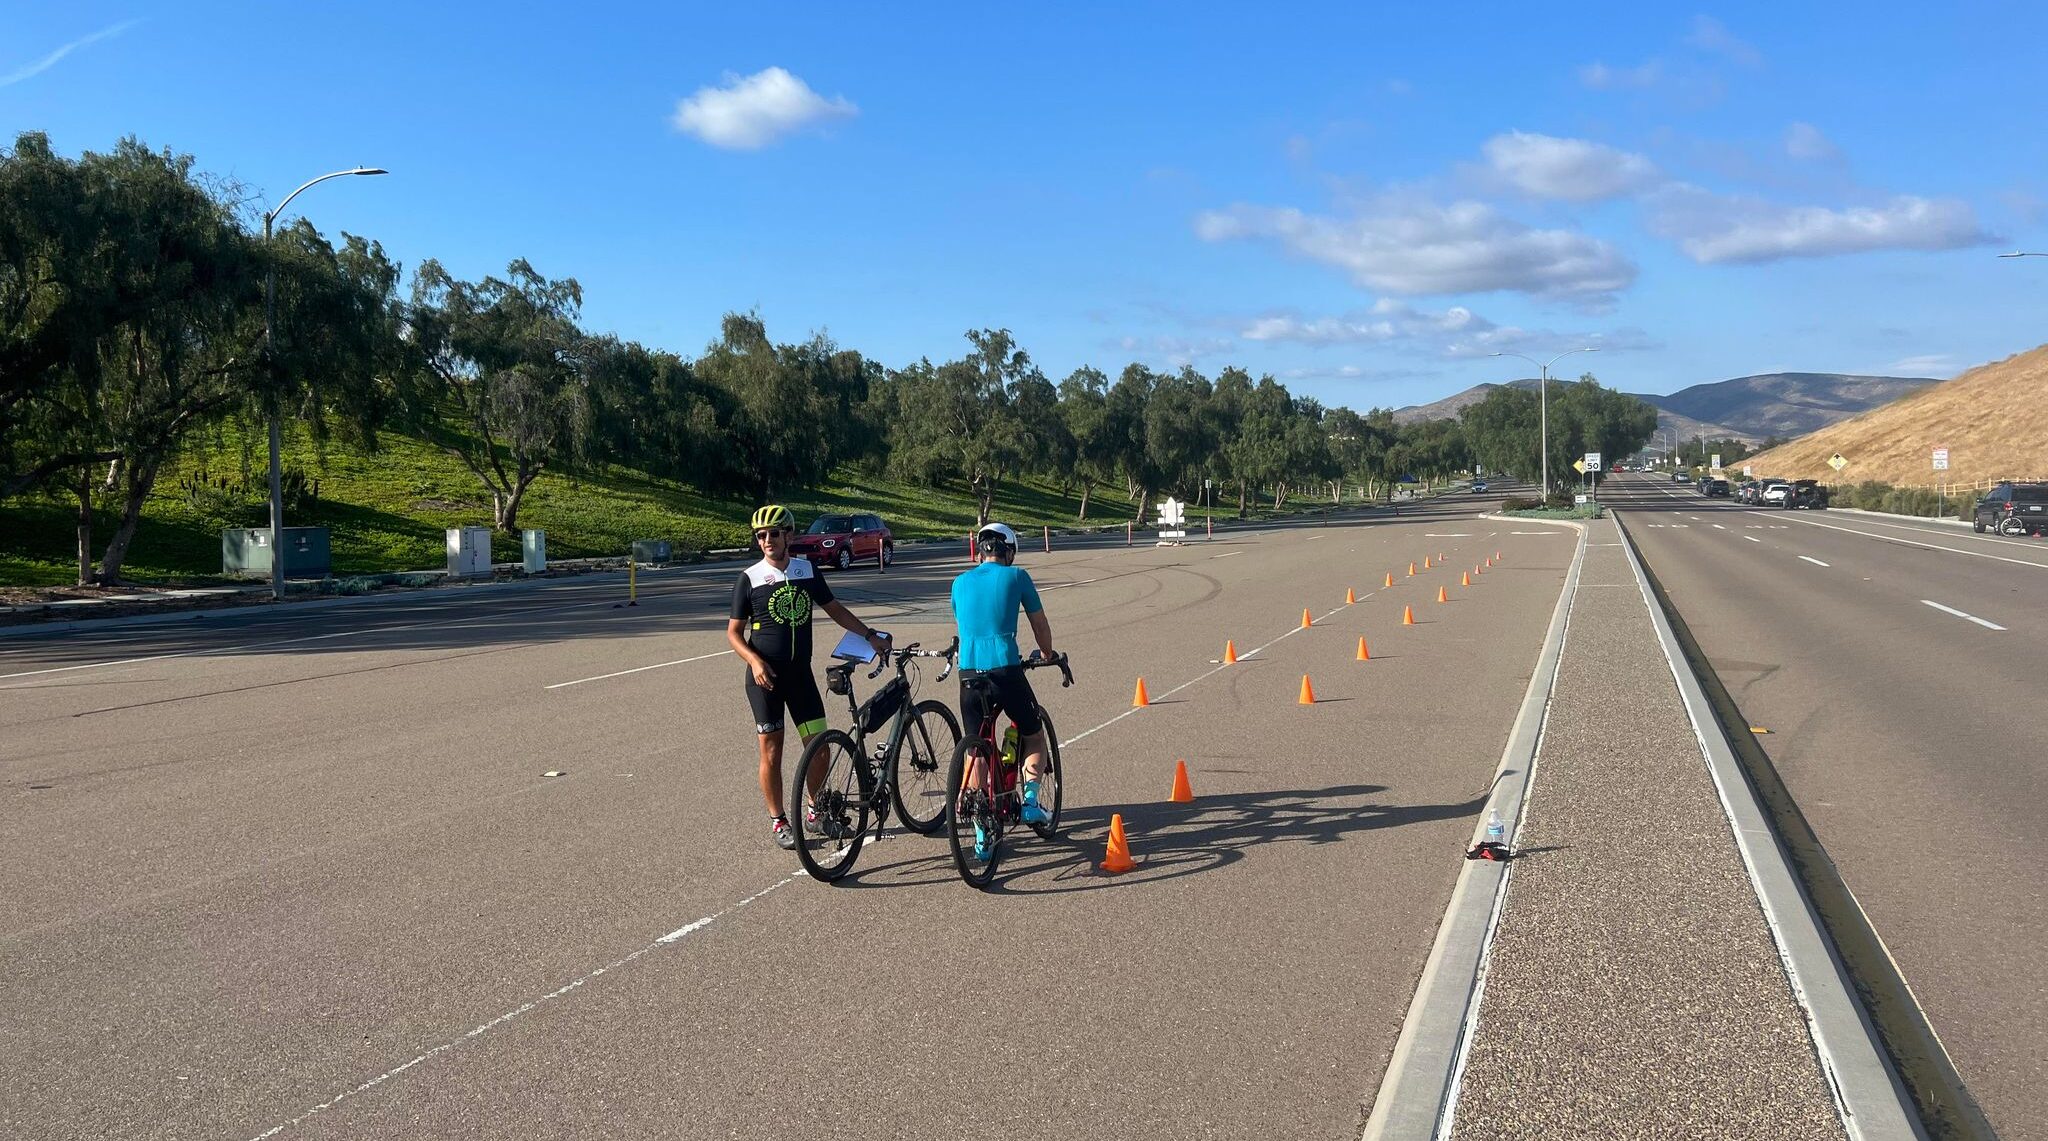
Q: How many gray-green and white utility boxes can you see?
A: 4